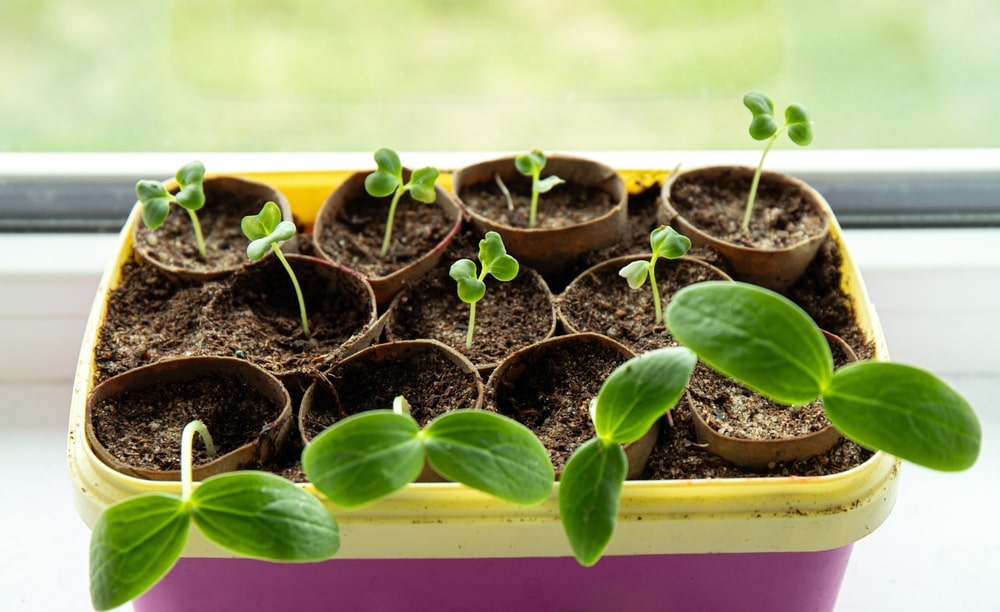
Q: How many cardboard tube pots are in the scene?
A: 11